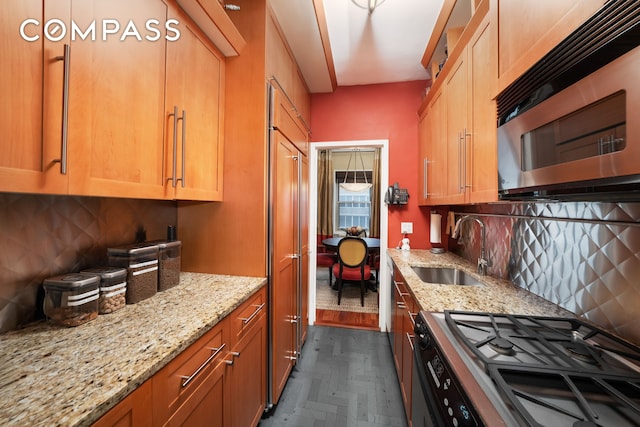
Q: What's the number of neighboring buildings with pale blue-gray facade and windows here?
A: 1